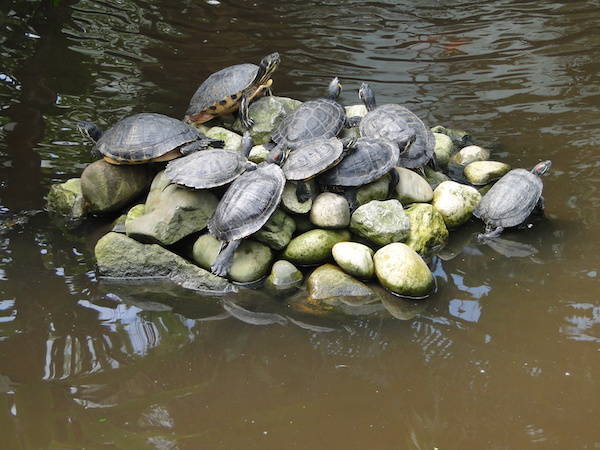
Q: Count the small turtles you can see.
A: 9